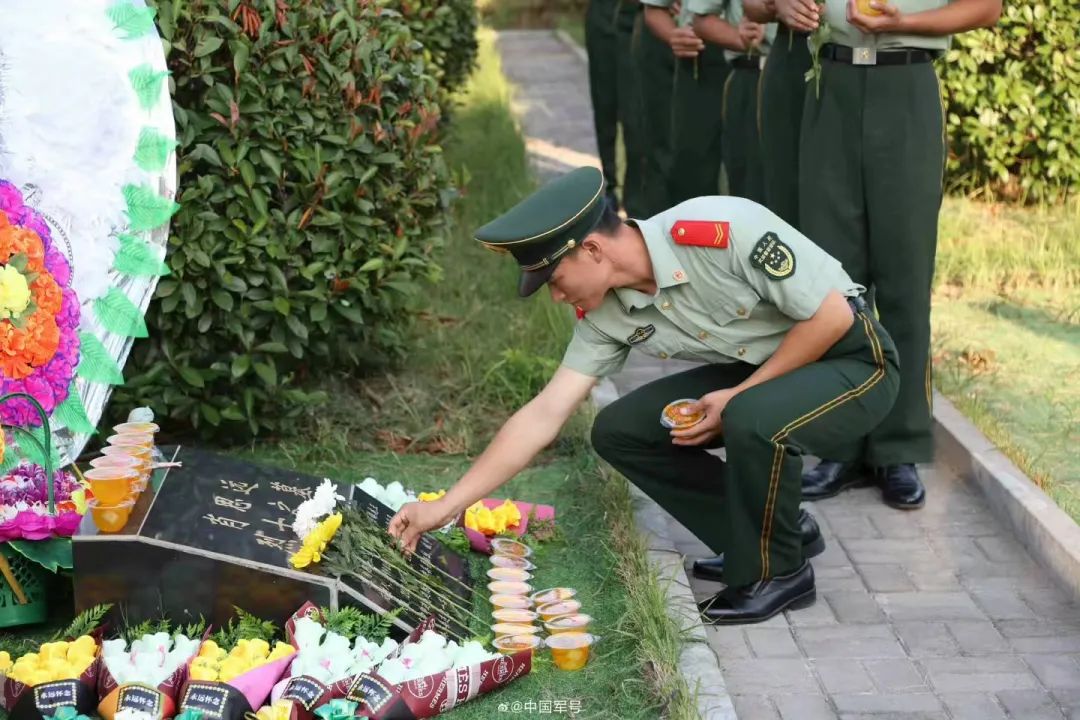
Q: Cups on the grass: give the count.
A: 12